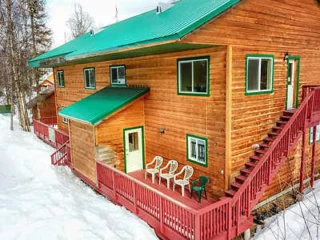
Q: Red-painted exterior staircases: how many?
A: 2